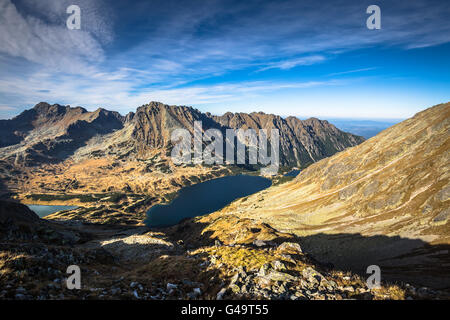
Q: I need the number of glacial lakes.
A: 3